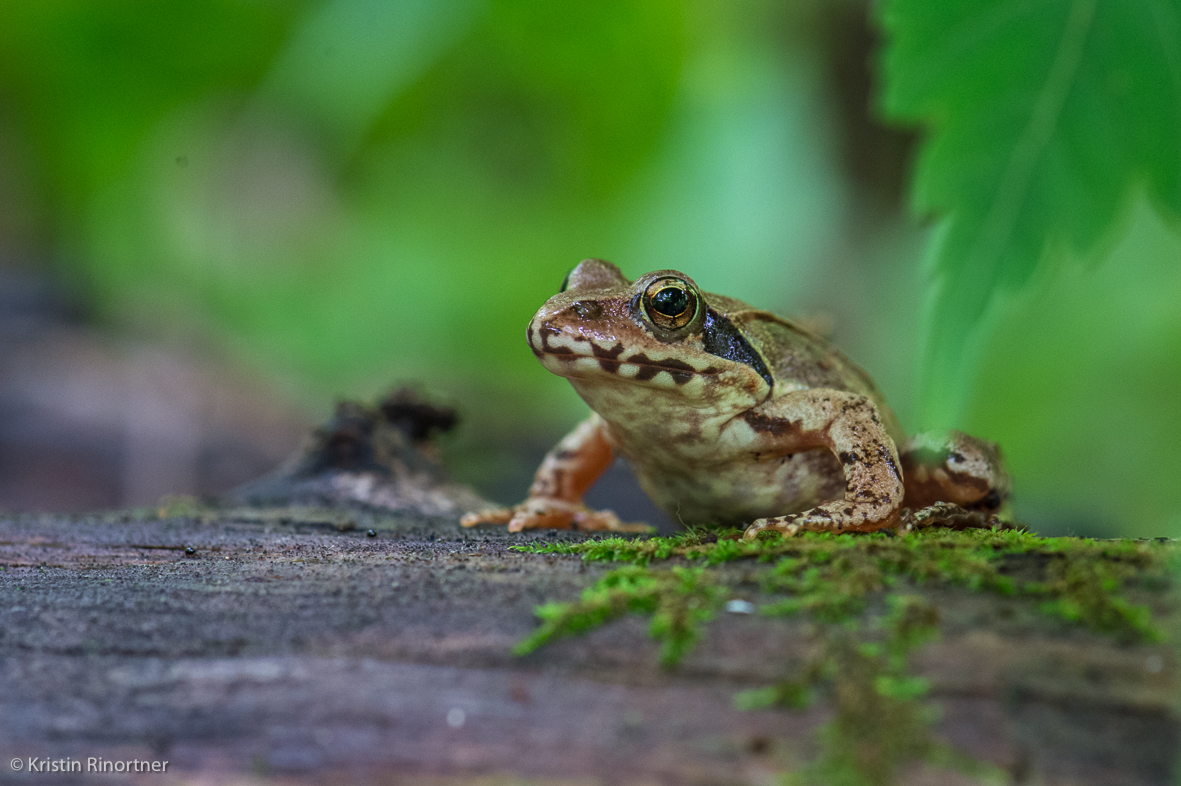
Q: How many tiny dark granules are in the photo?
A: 2